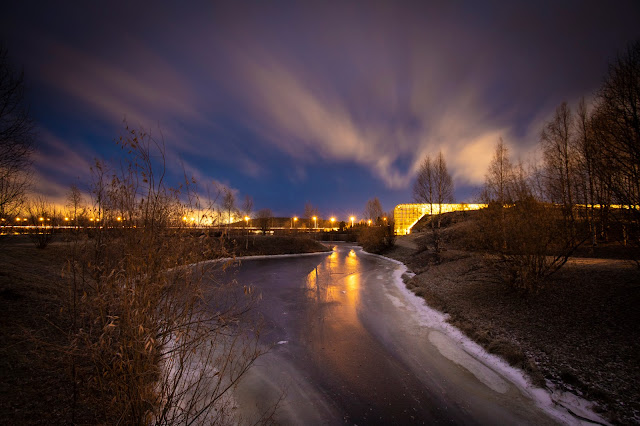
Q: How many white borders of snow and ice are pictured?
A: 2